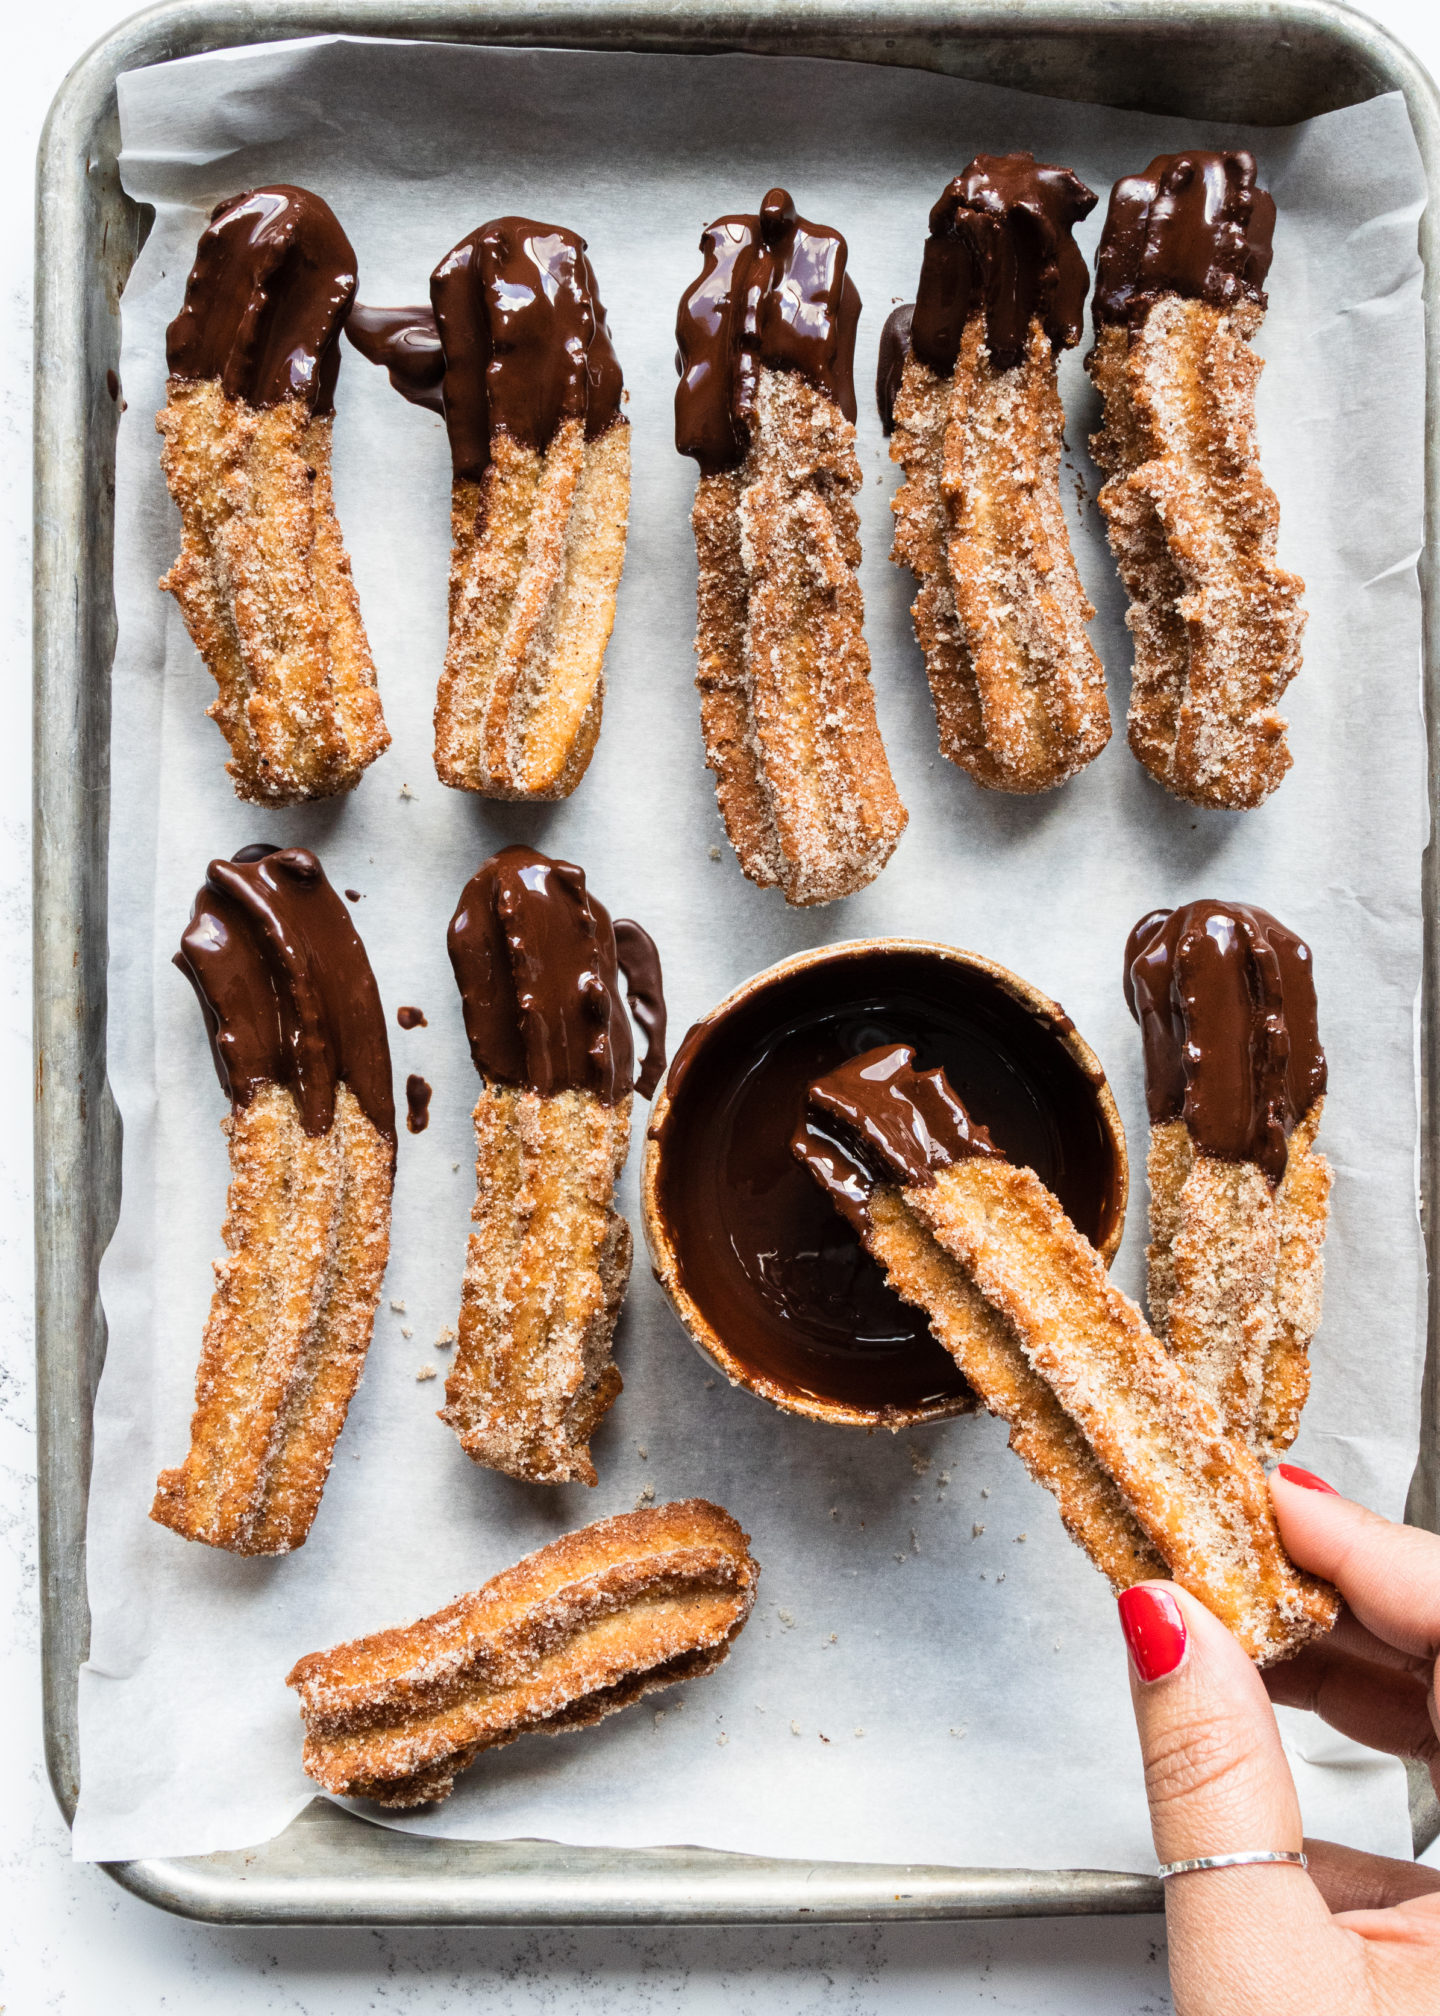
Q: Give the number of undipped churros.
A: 1